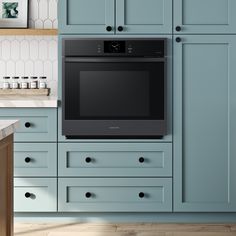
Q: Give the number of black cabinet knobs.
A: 11